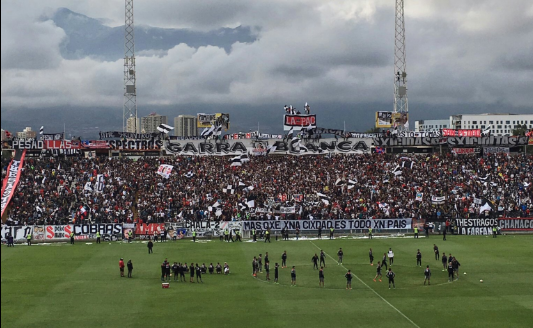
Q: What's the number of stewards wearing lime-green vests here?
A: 13